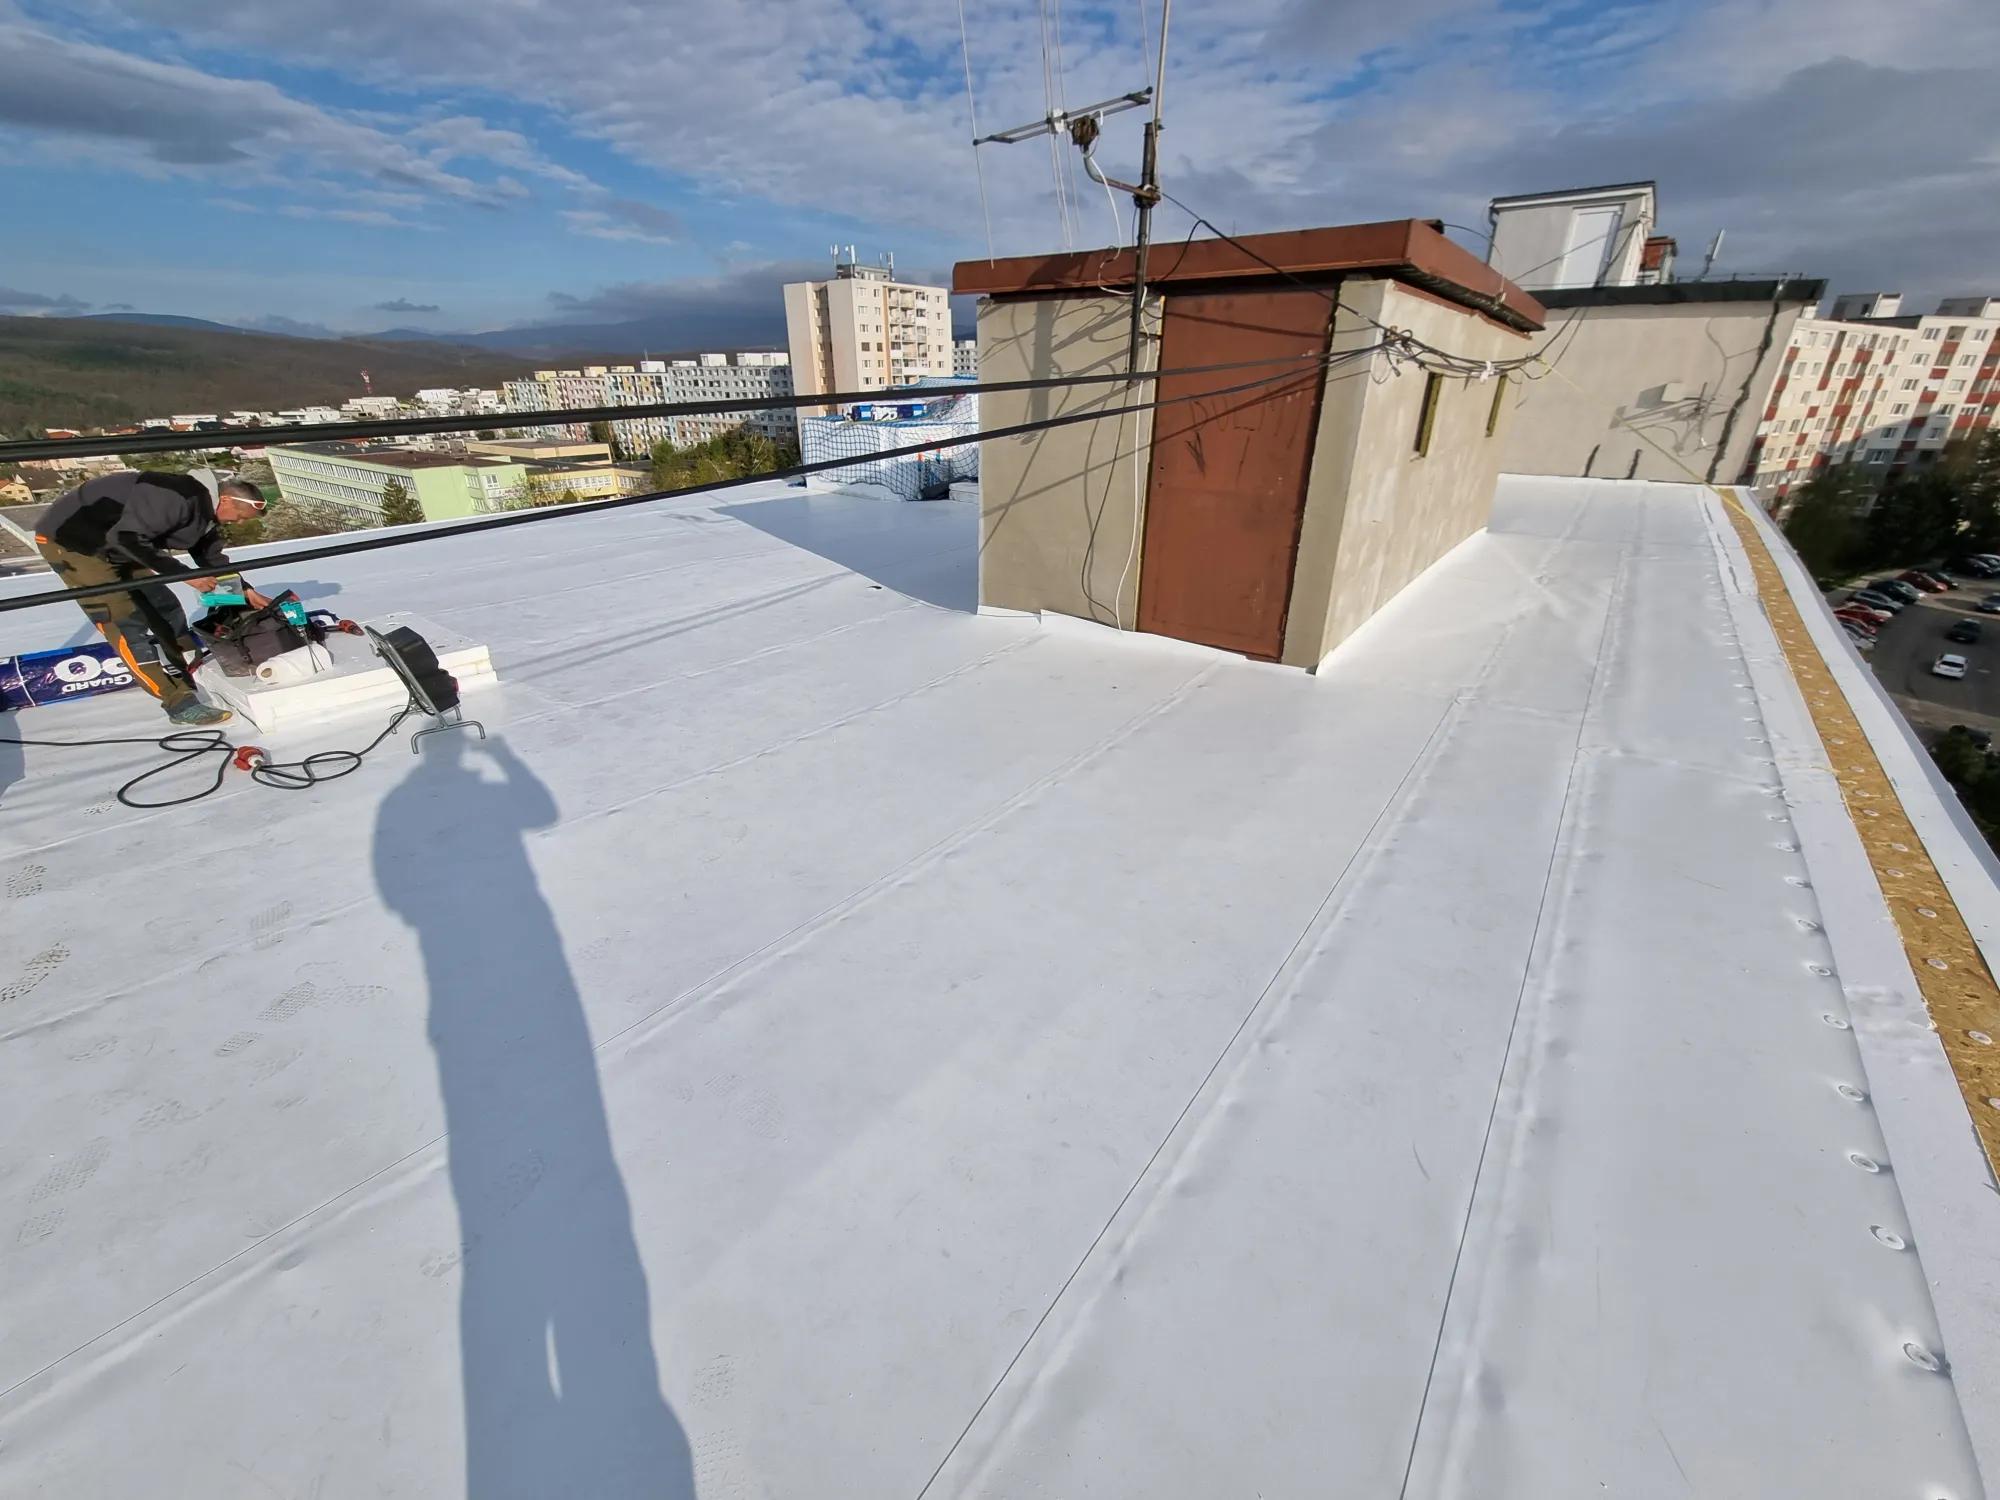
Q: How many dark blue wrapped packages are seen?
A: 2